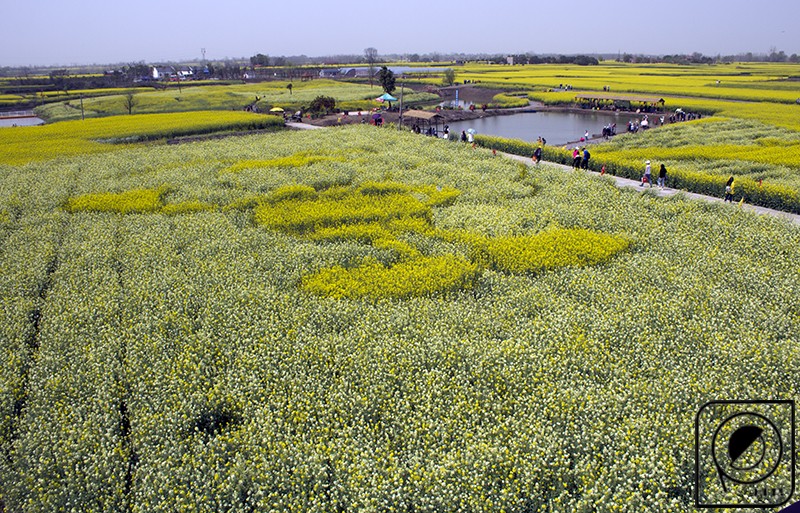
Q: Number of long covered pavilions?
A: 2